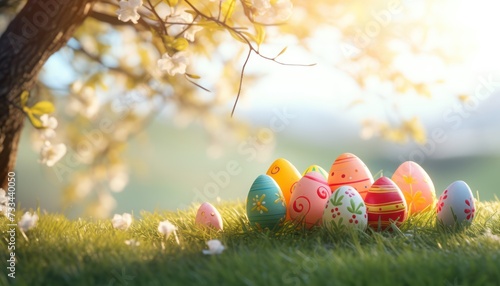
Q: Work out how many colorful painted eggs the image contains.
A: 10